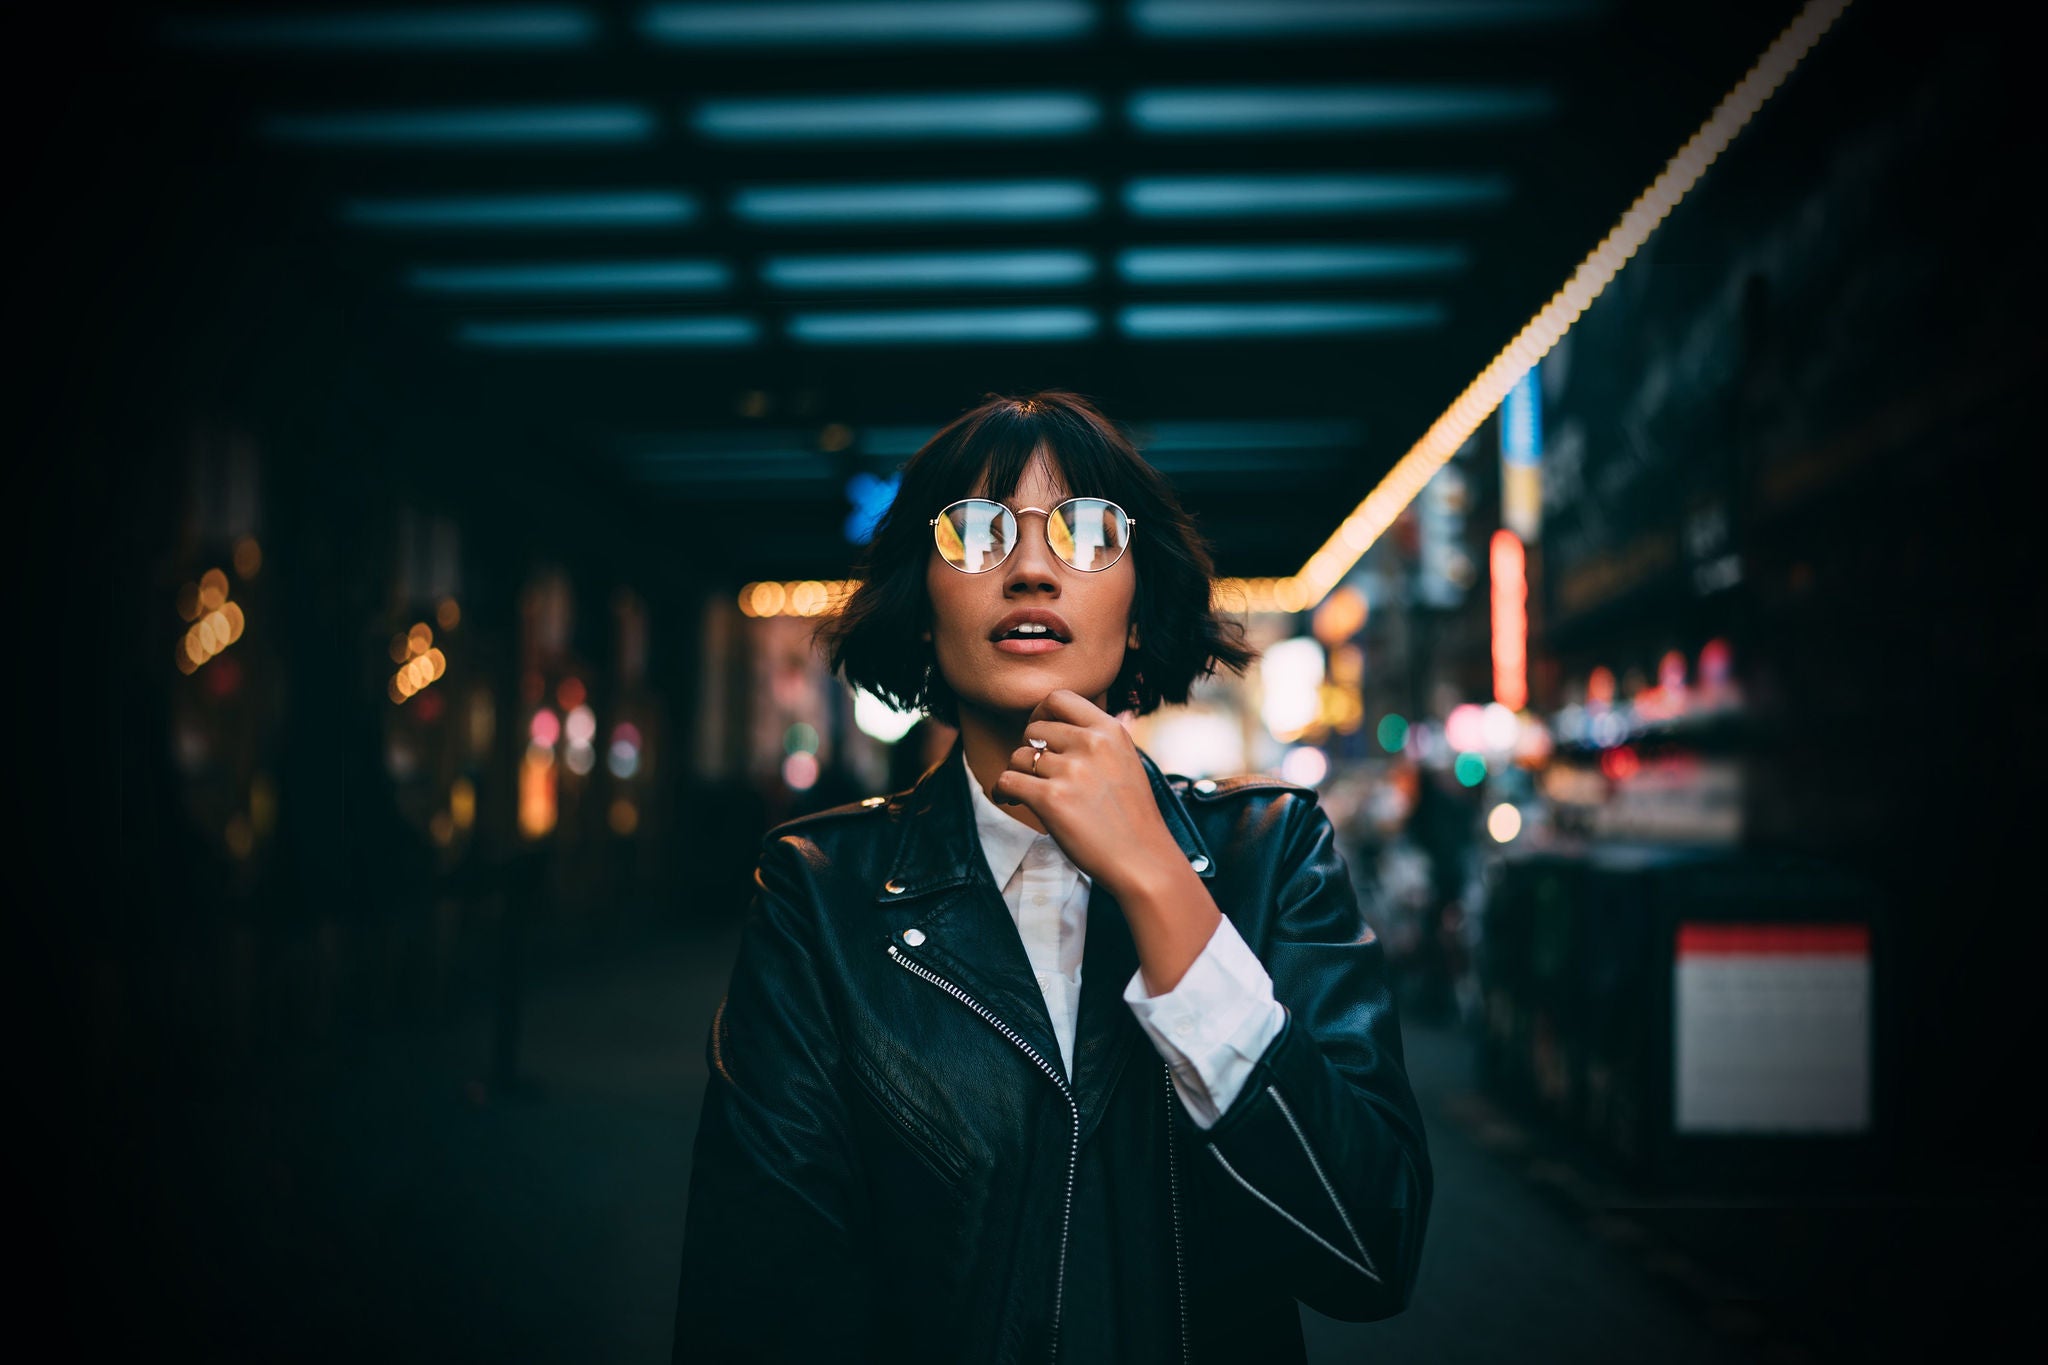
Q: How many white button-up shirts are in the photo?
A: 1